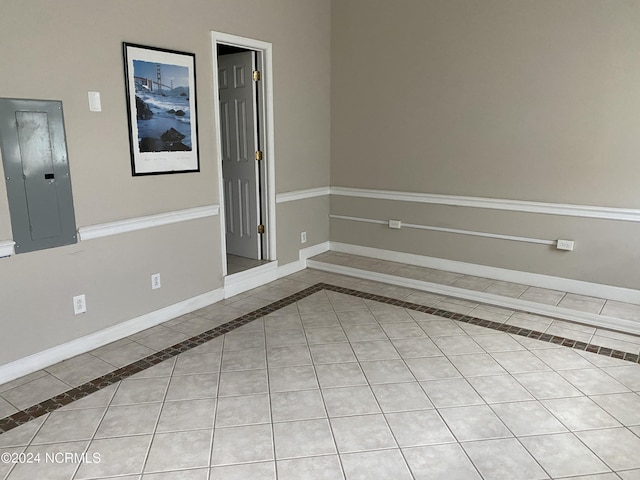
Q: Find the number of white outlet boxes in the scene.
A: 5